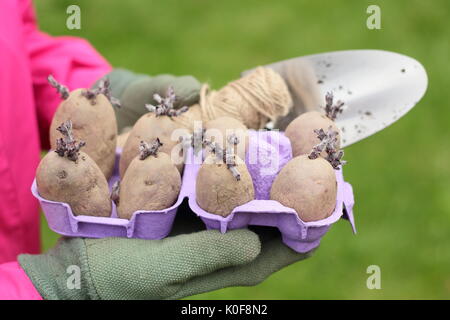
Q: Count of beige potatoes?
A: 8